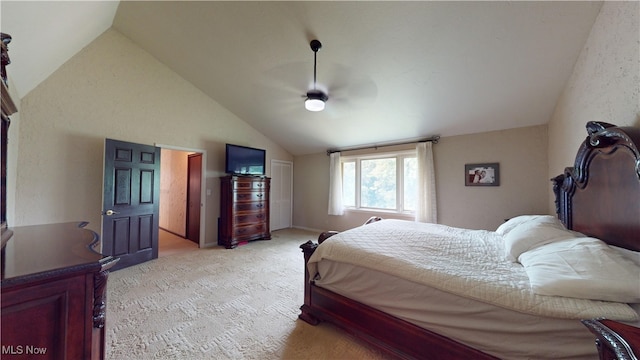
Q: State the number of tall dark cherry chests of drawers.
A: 1